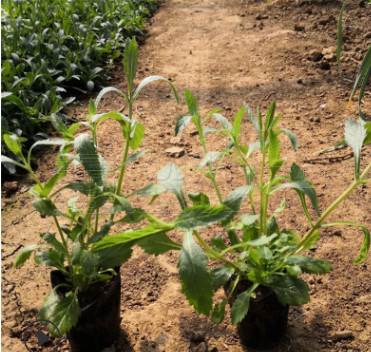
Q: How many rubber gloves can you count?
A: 0